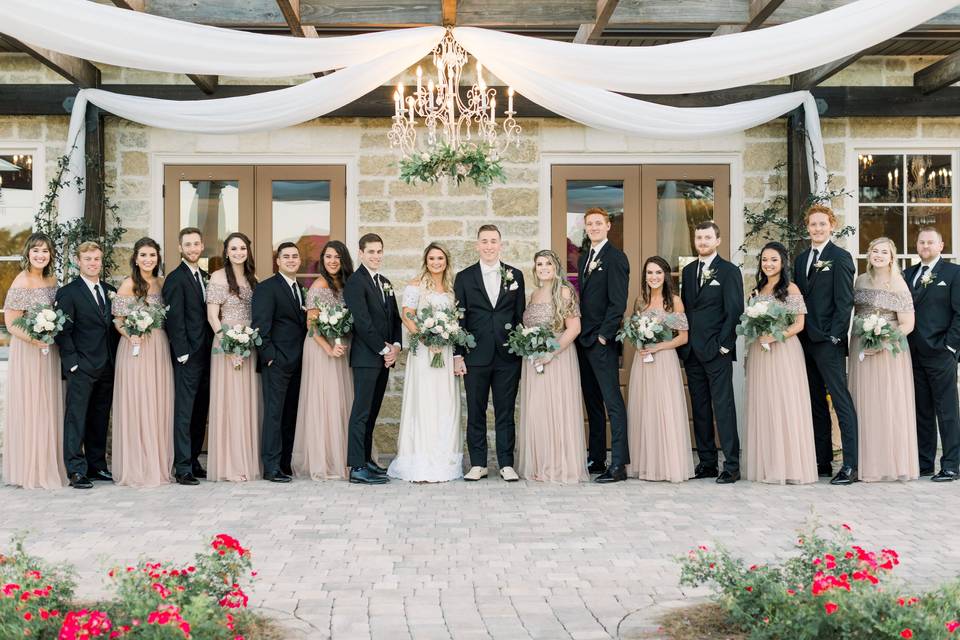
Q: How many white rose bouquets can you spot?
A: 9